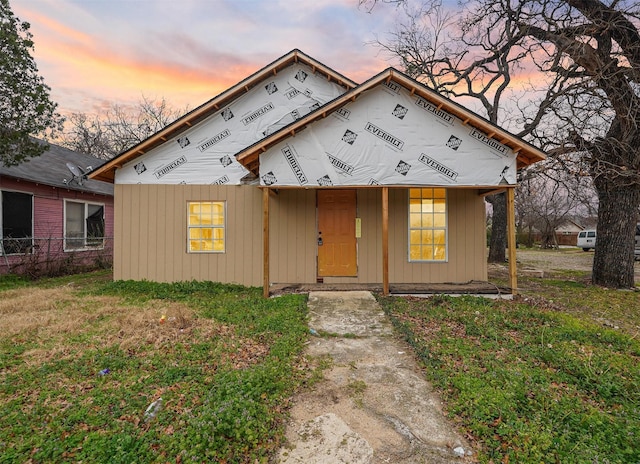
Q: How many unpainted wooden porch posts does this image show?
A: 3